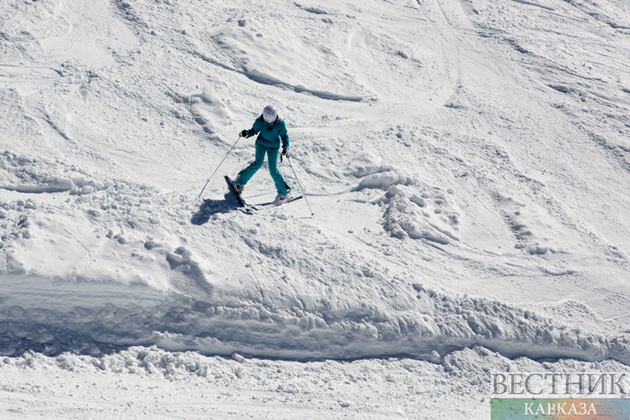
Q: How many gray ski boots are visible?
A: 2